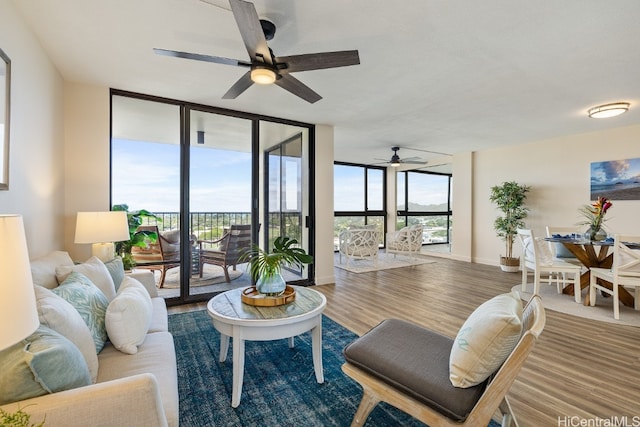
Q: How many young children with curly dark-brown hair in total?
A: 0